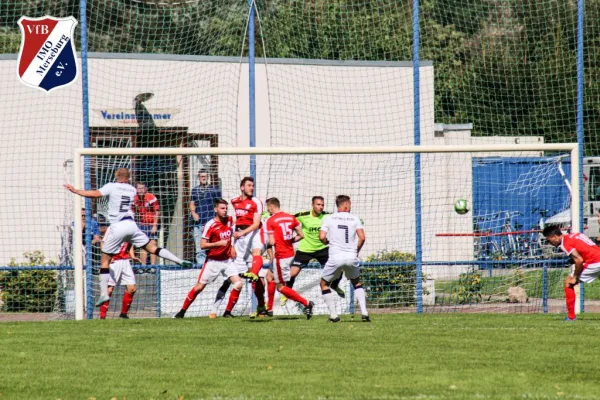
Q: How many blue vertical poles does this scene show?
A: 4